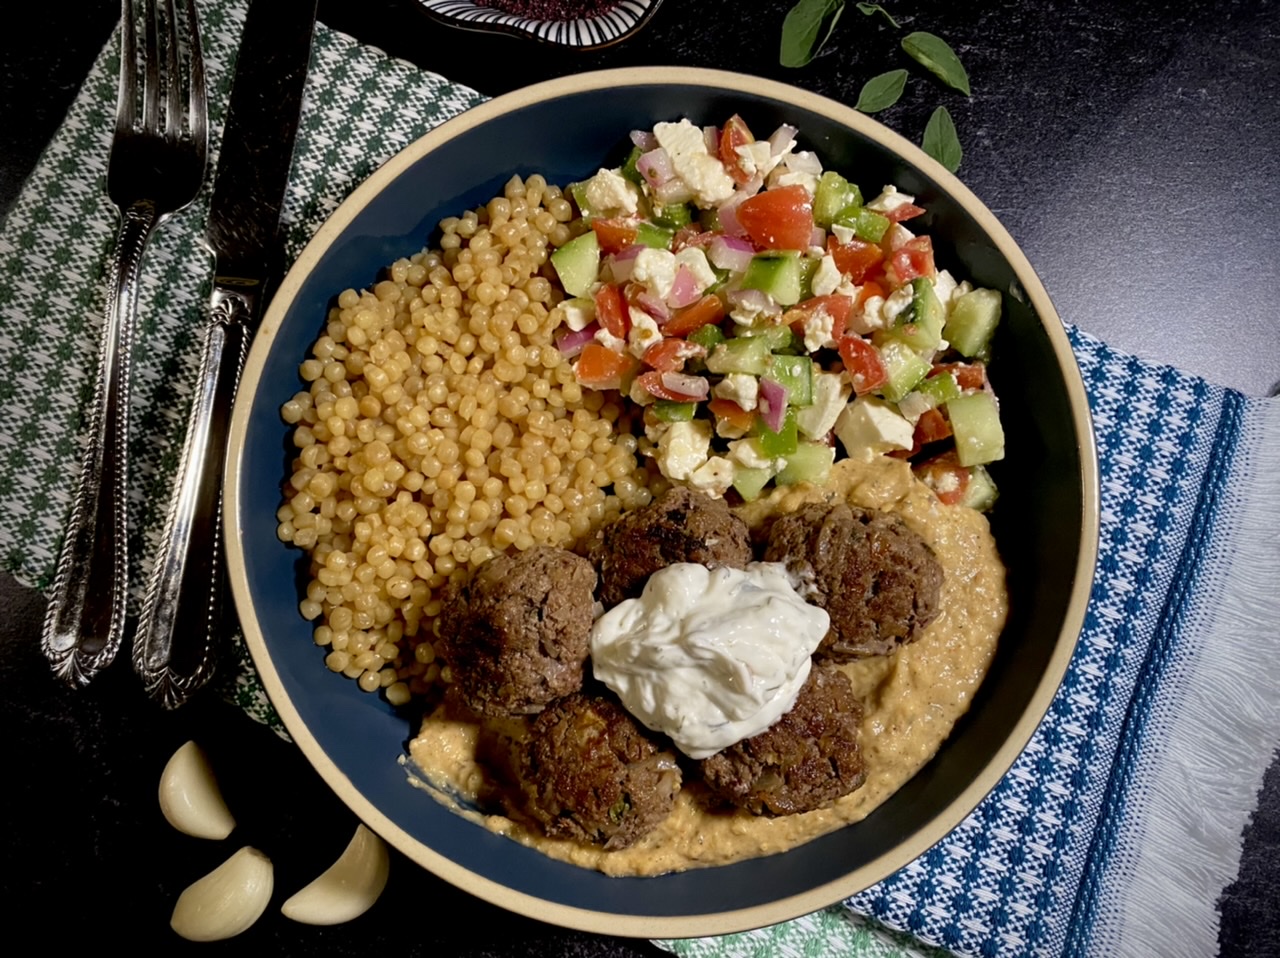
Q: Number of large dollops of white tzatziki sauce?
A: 1